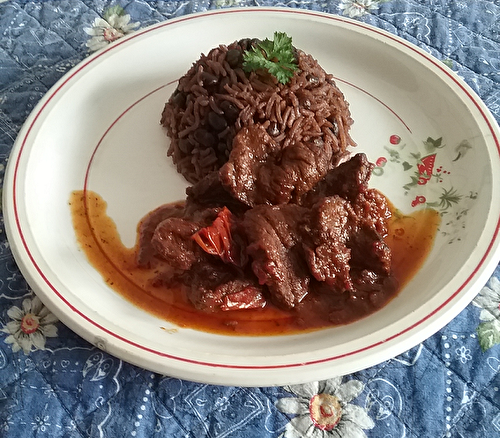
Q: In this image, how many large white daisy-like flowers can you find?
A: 5